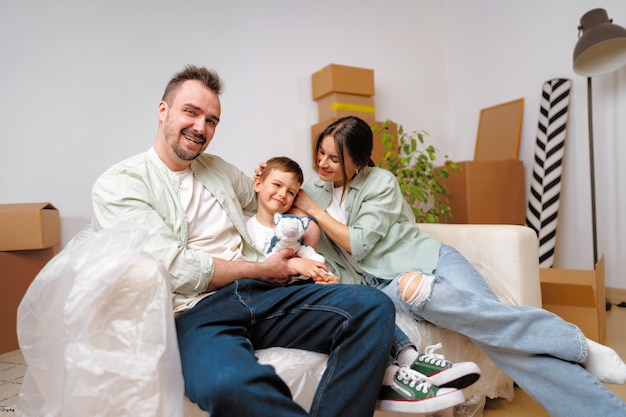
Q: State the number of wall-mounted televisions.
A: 0